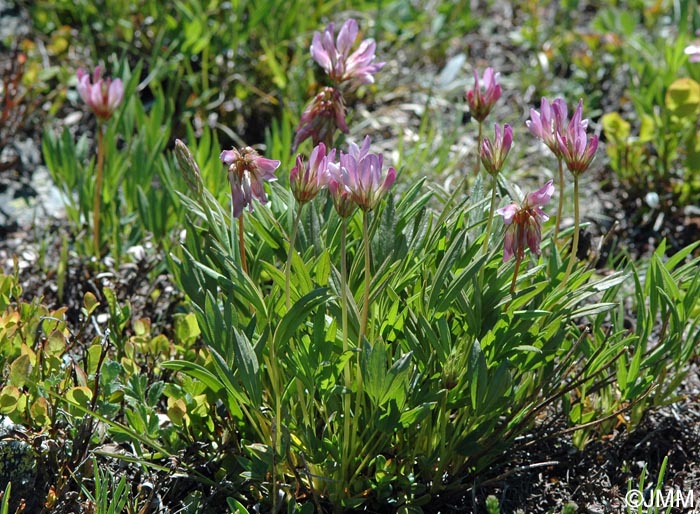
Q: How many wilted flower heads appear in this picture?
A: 3